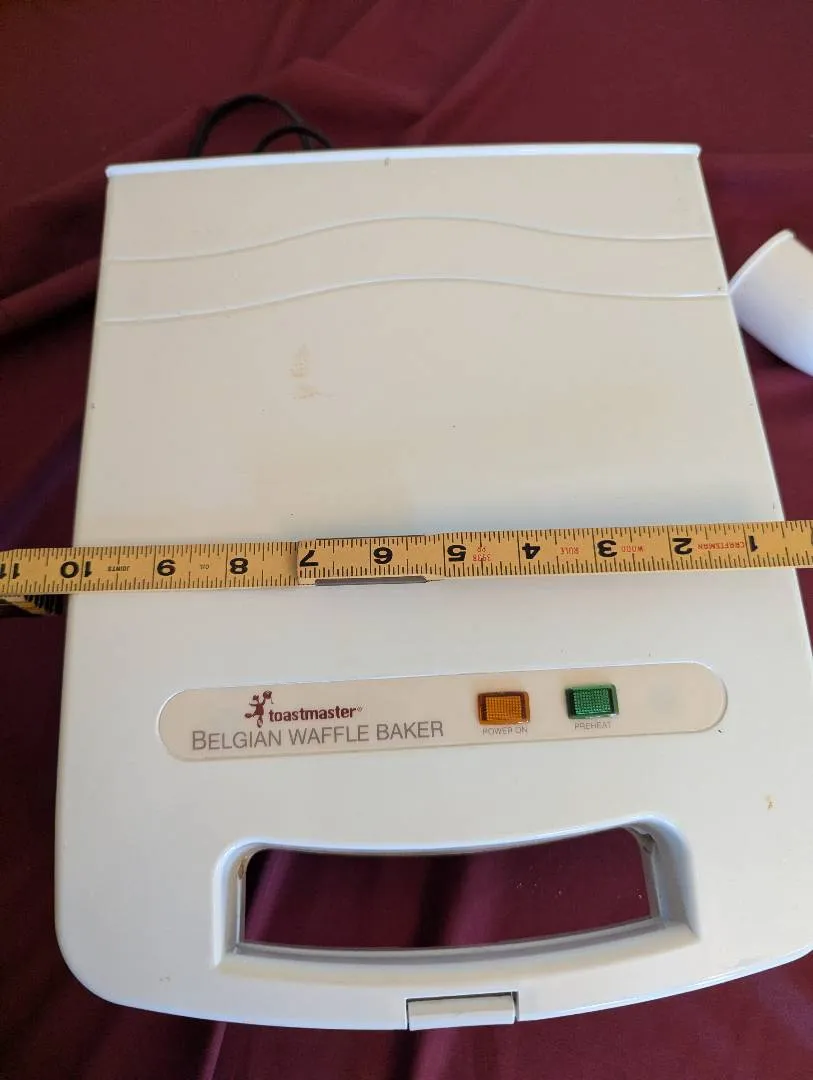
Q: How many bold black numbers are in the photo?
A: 11